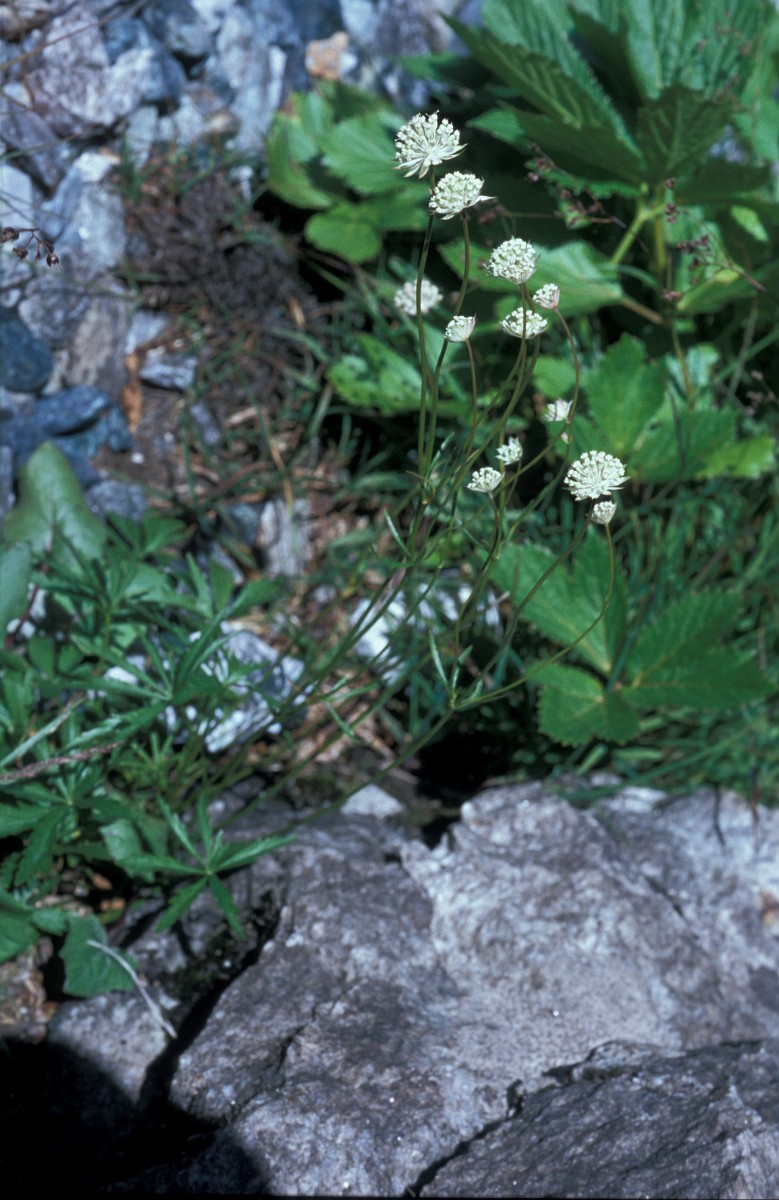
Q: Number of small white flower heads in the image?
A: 12